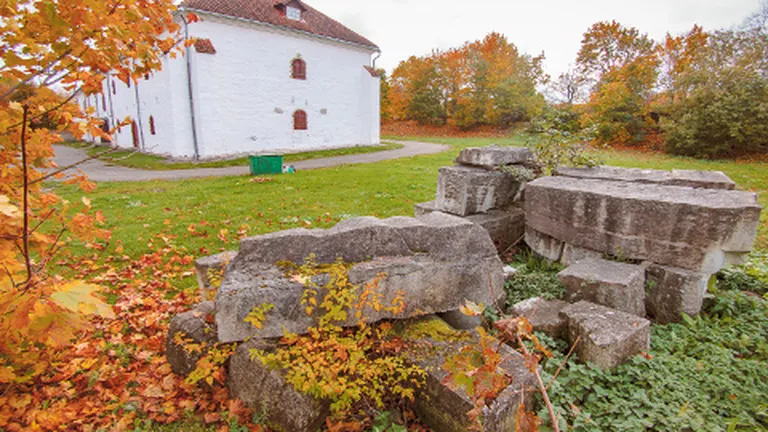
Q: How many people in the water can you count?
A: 0